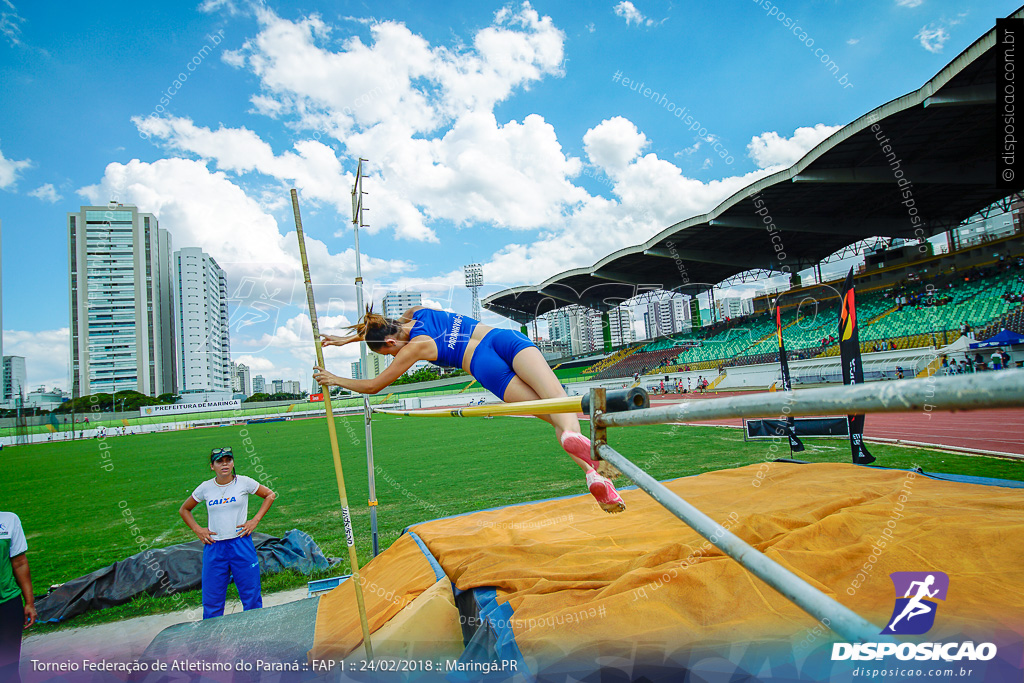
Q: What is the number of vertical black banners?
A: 2